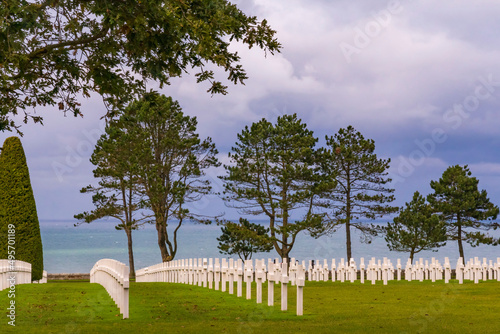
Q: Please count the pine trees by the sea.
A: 7